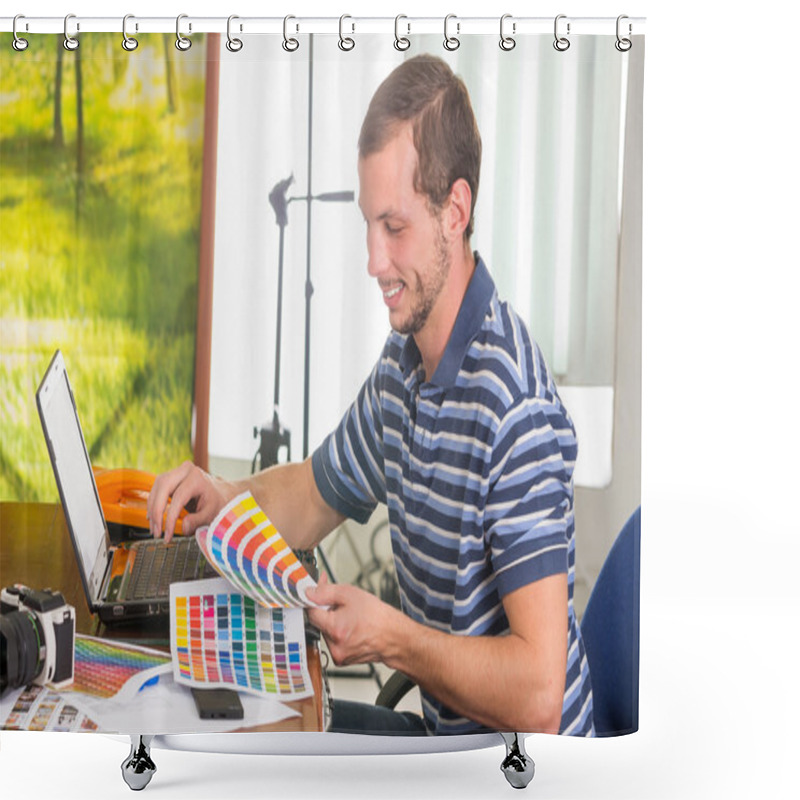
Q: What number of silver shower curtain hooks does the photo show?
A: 12